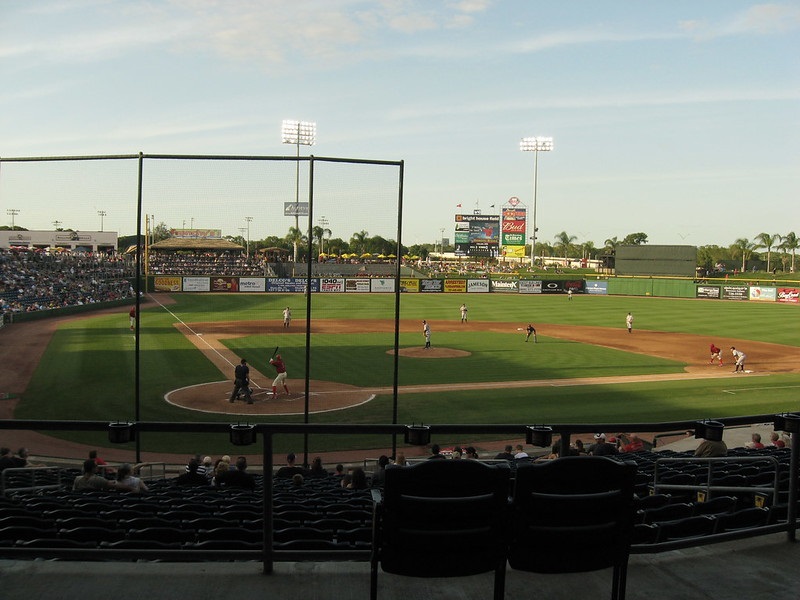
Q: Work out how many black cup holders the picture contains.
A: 6